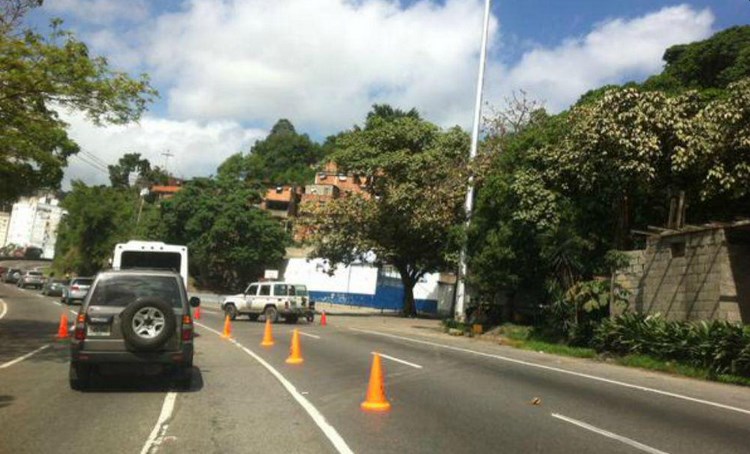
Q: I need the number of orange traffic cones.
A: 7